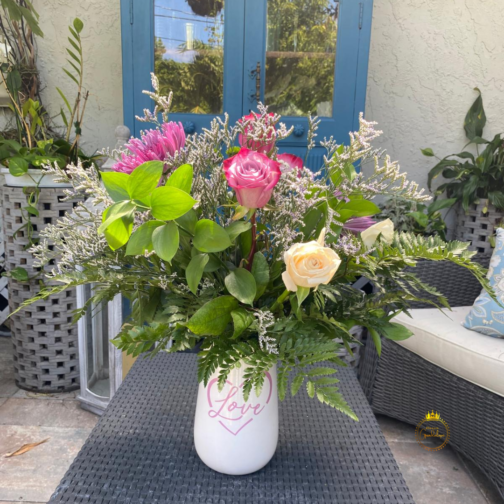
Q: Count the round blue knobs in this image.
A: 2